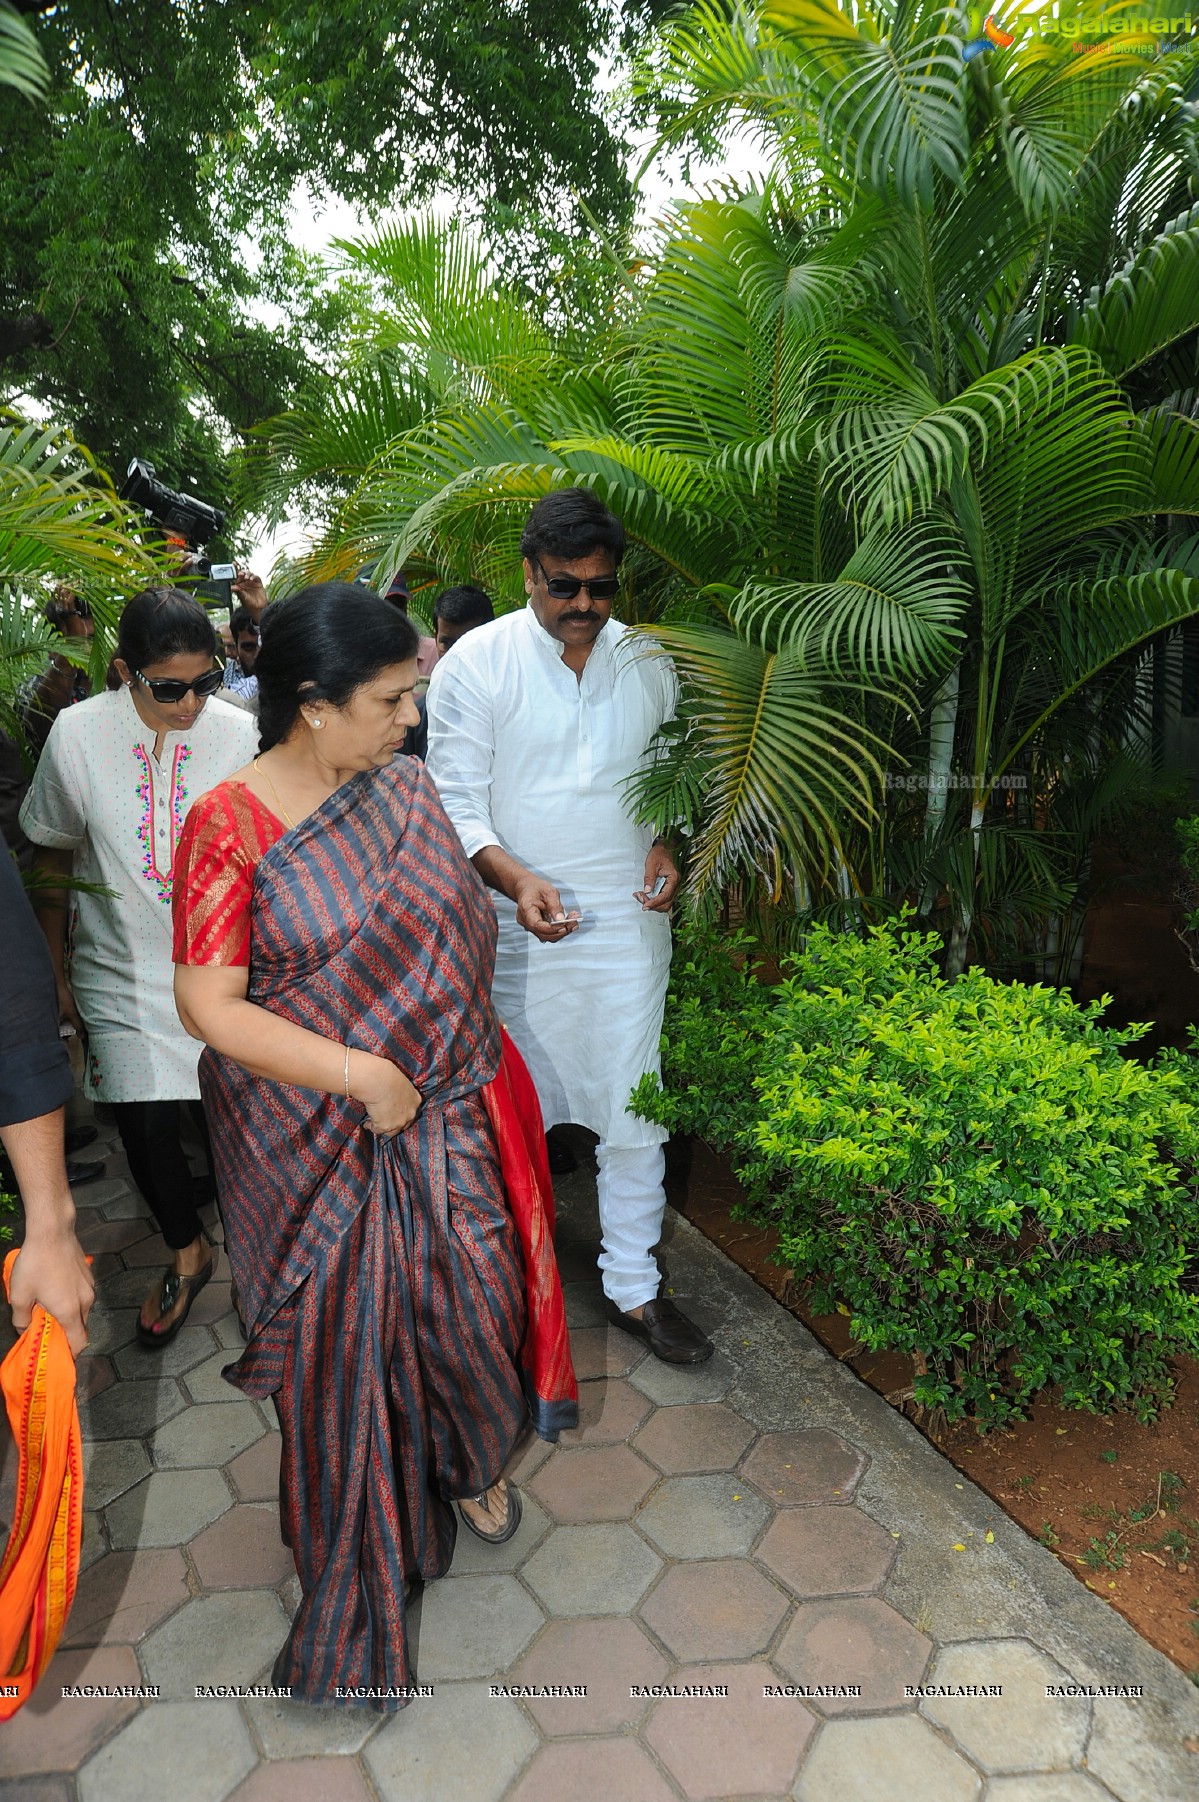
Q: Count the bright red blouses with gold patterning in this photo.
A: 1